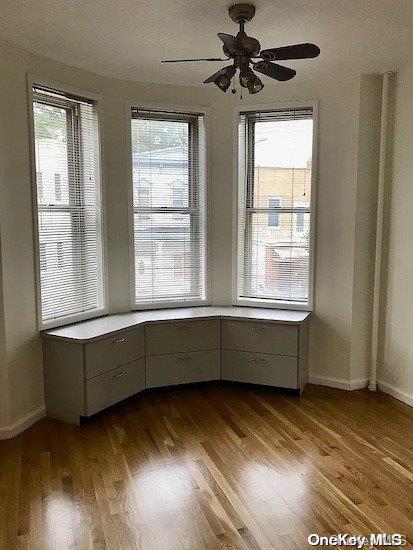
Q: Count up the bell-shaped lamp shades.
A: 3